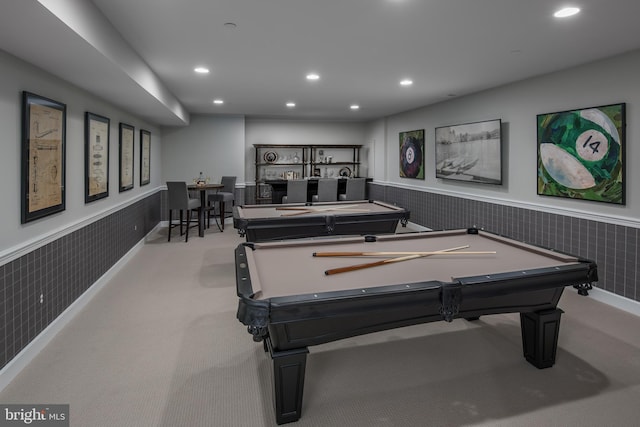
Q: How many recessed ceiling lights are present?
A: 7